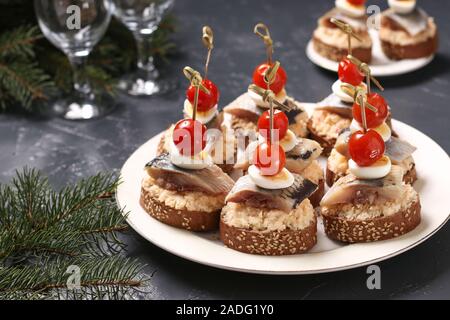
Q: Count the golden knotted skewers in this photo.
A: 8